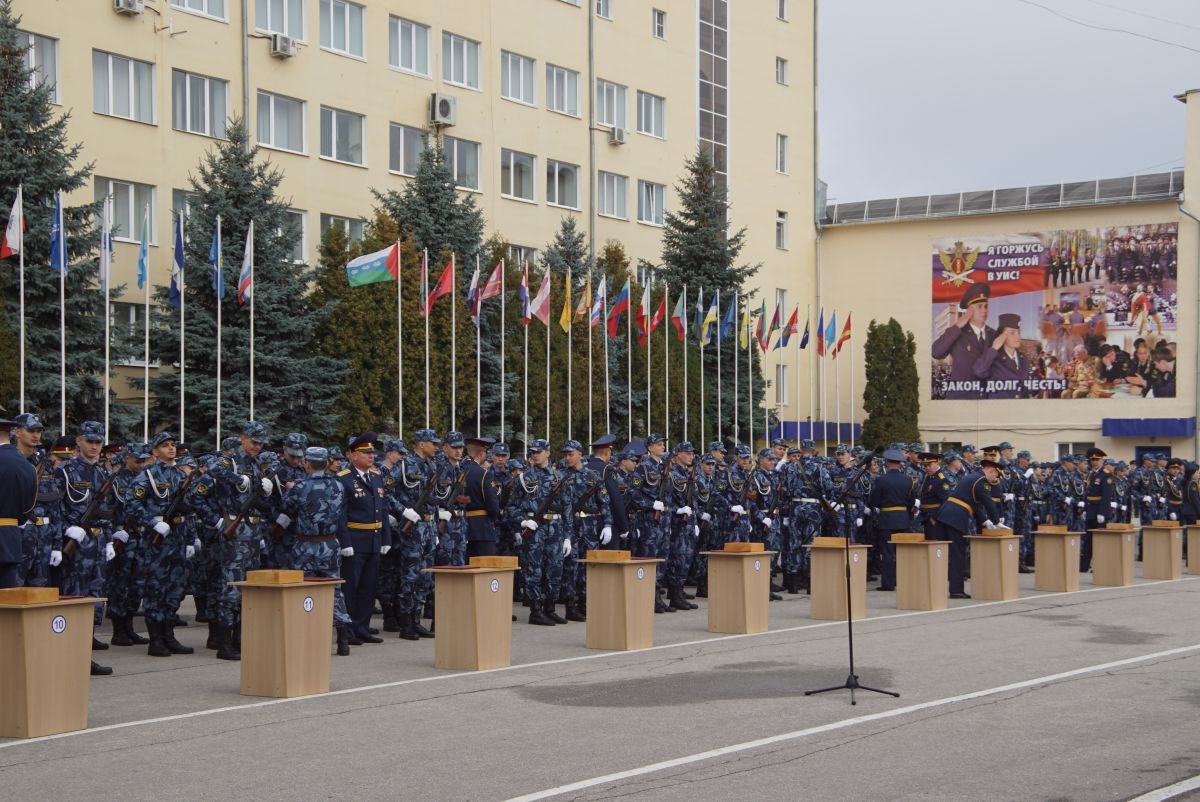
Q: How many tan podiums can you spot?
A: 12